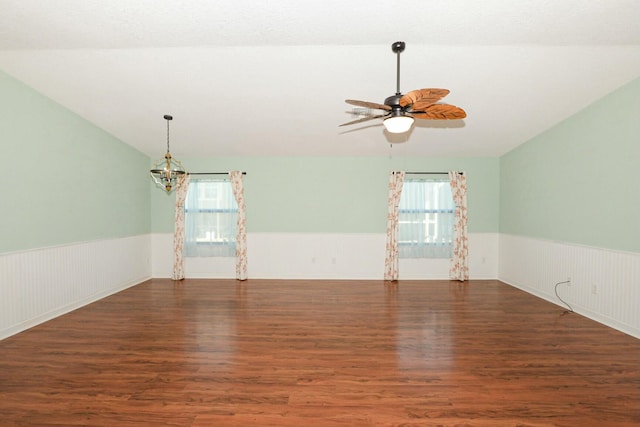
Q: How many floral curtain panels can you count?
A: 4